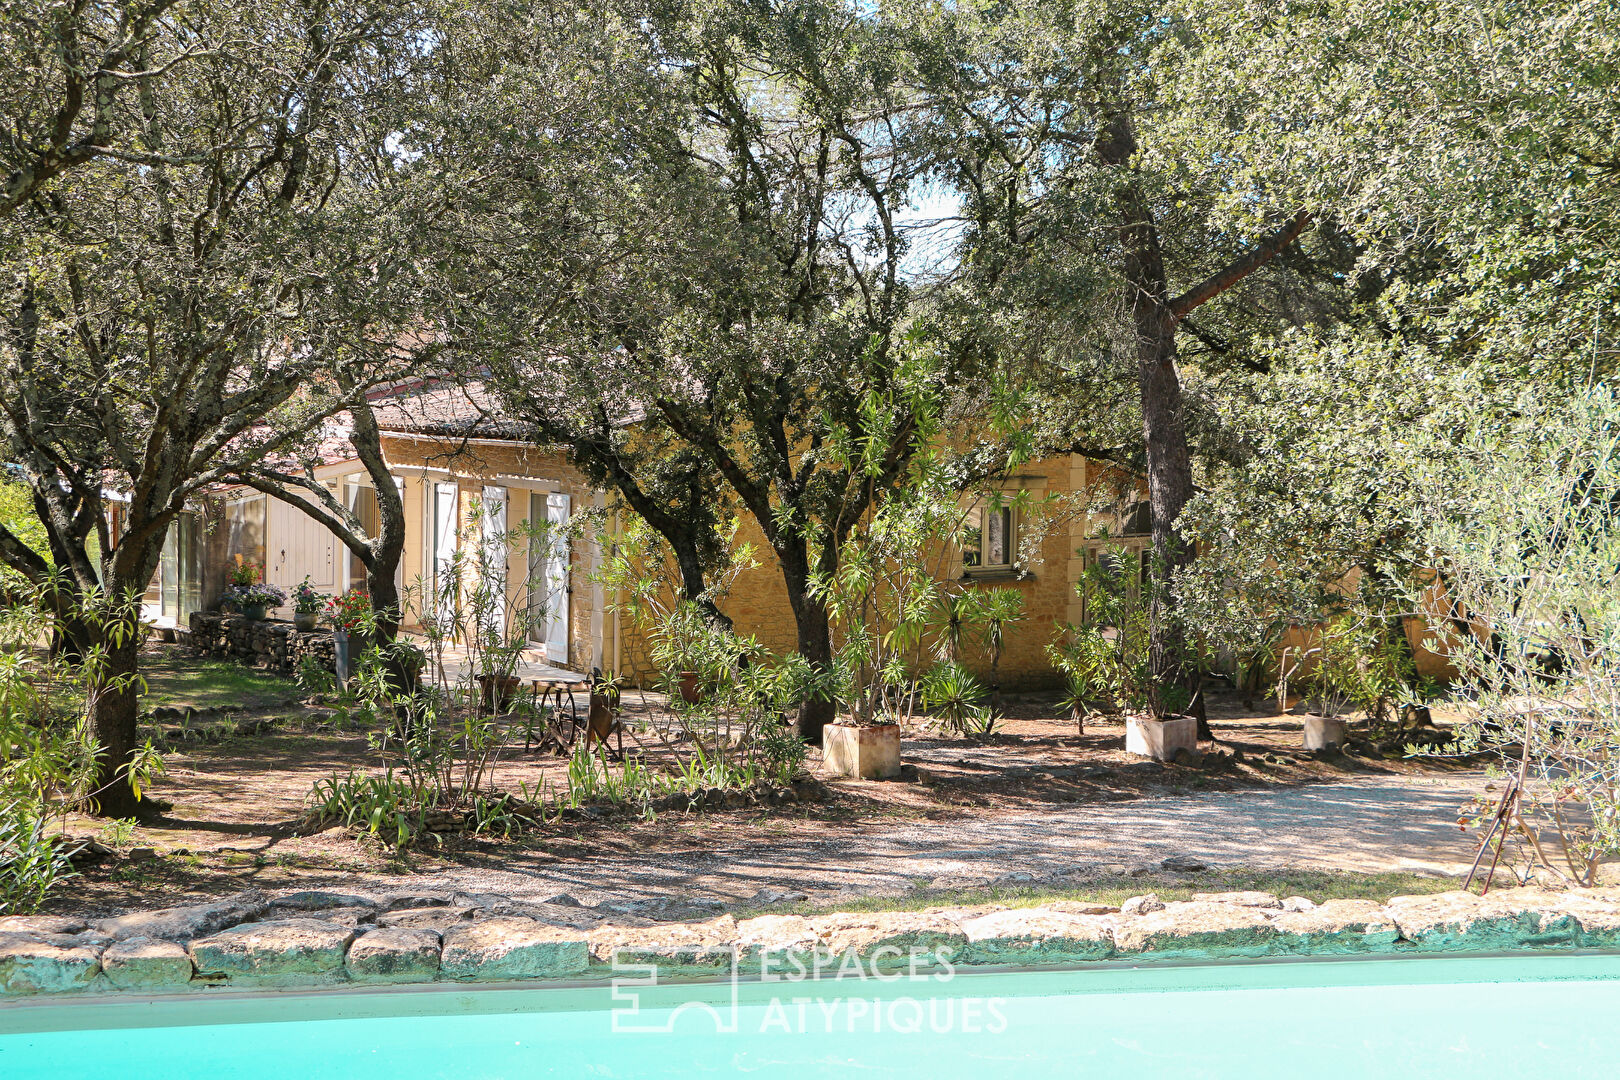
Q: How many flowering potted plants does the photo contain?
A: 4